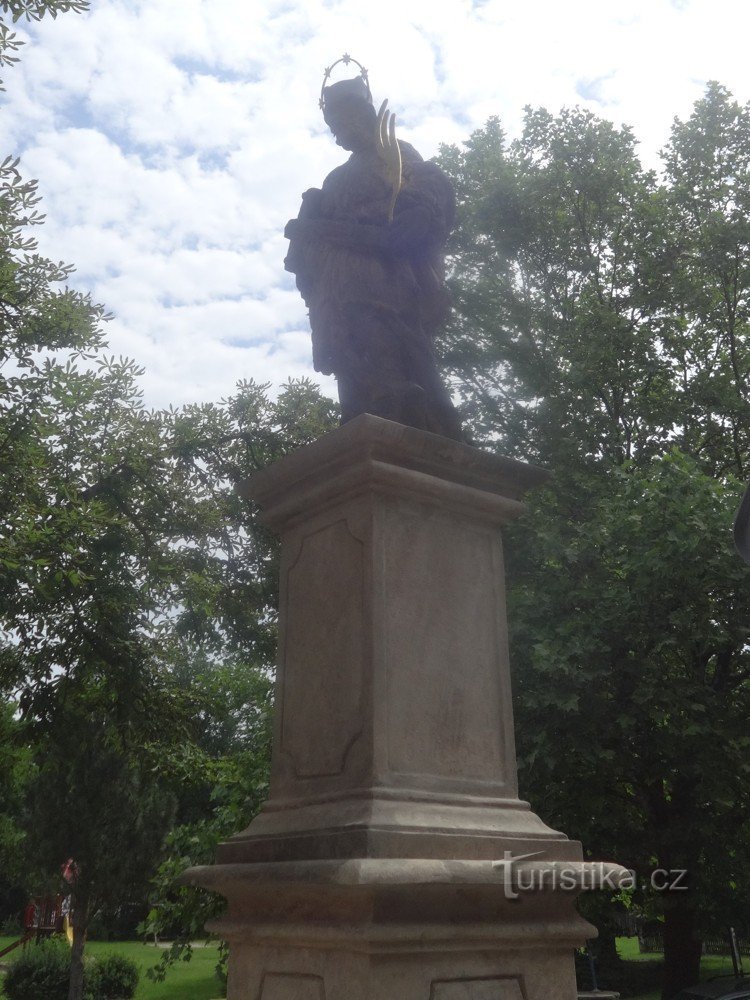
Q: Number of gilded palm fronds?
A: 1